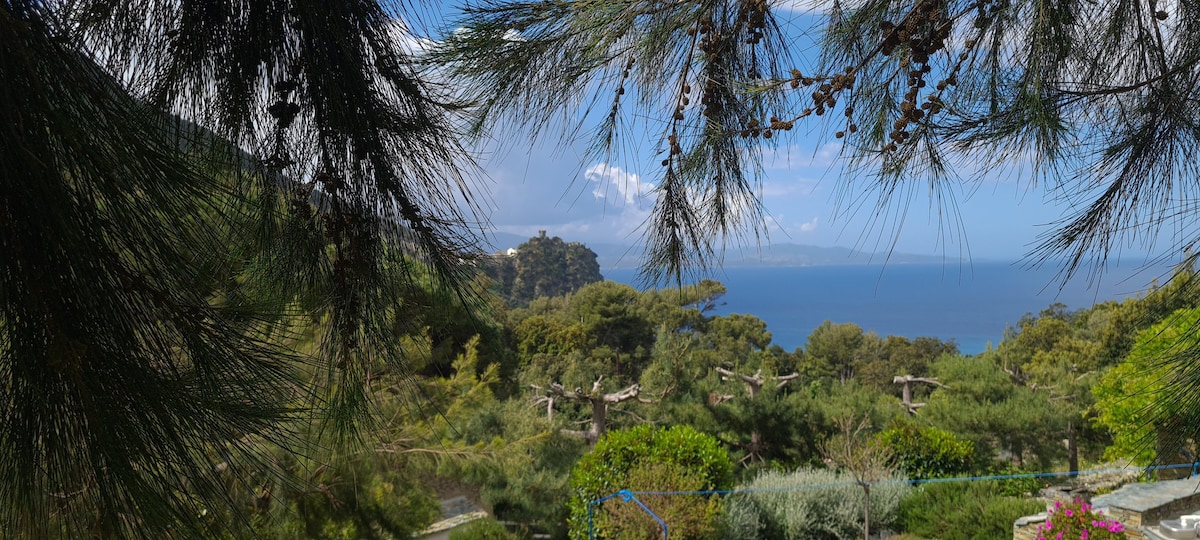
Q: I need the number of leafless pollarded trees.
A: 3